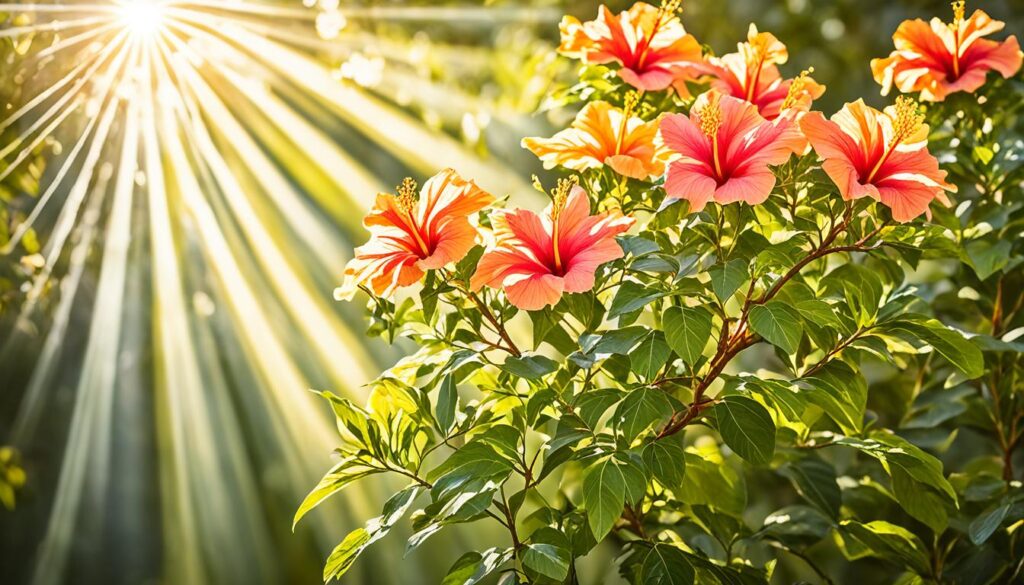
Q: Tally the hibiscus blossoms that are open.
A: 8